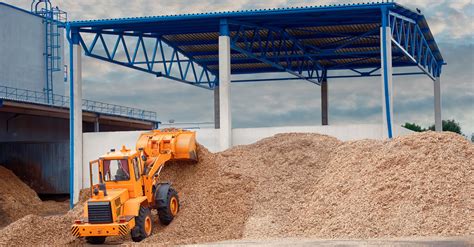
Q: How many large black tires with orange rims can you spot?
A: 2